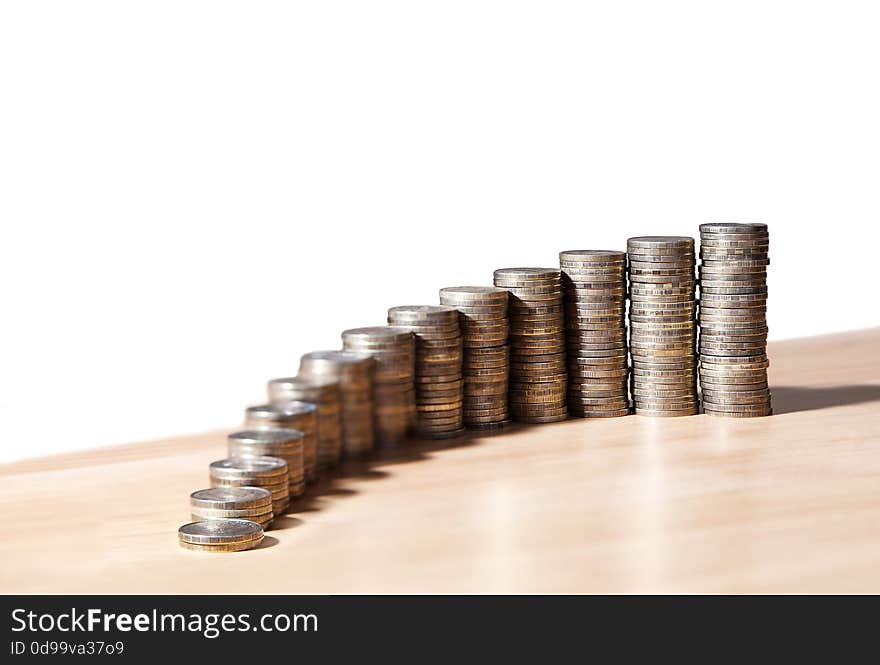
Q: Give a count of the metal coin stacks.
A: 14